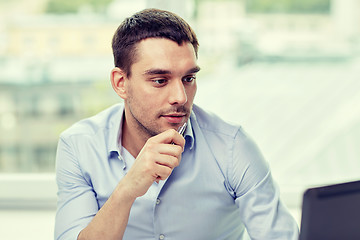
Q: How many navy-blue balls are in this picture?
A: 0